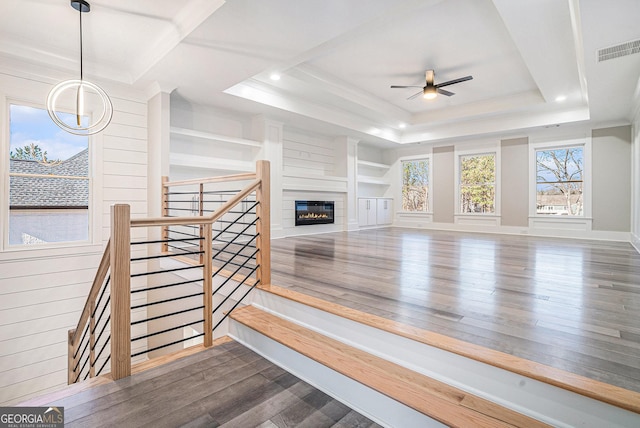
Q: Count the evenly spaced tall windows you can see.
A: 3